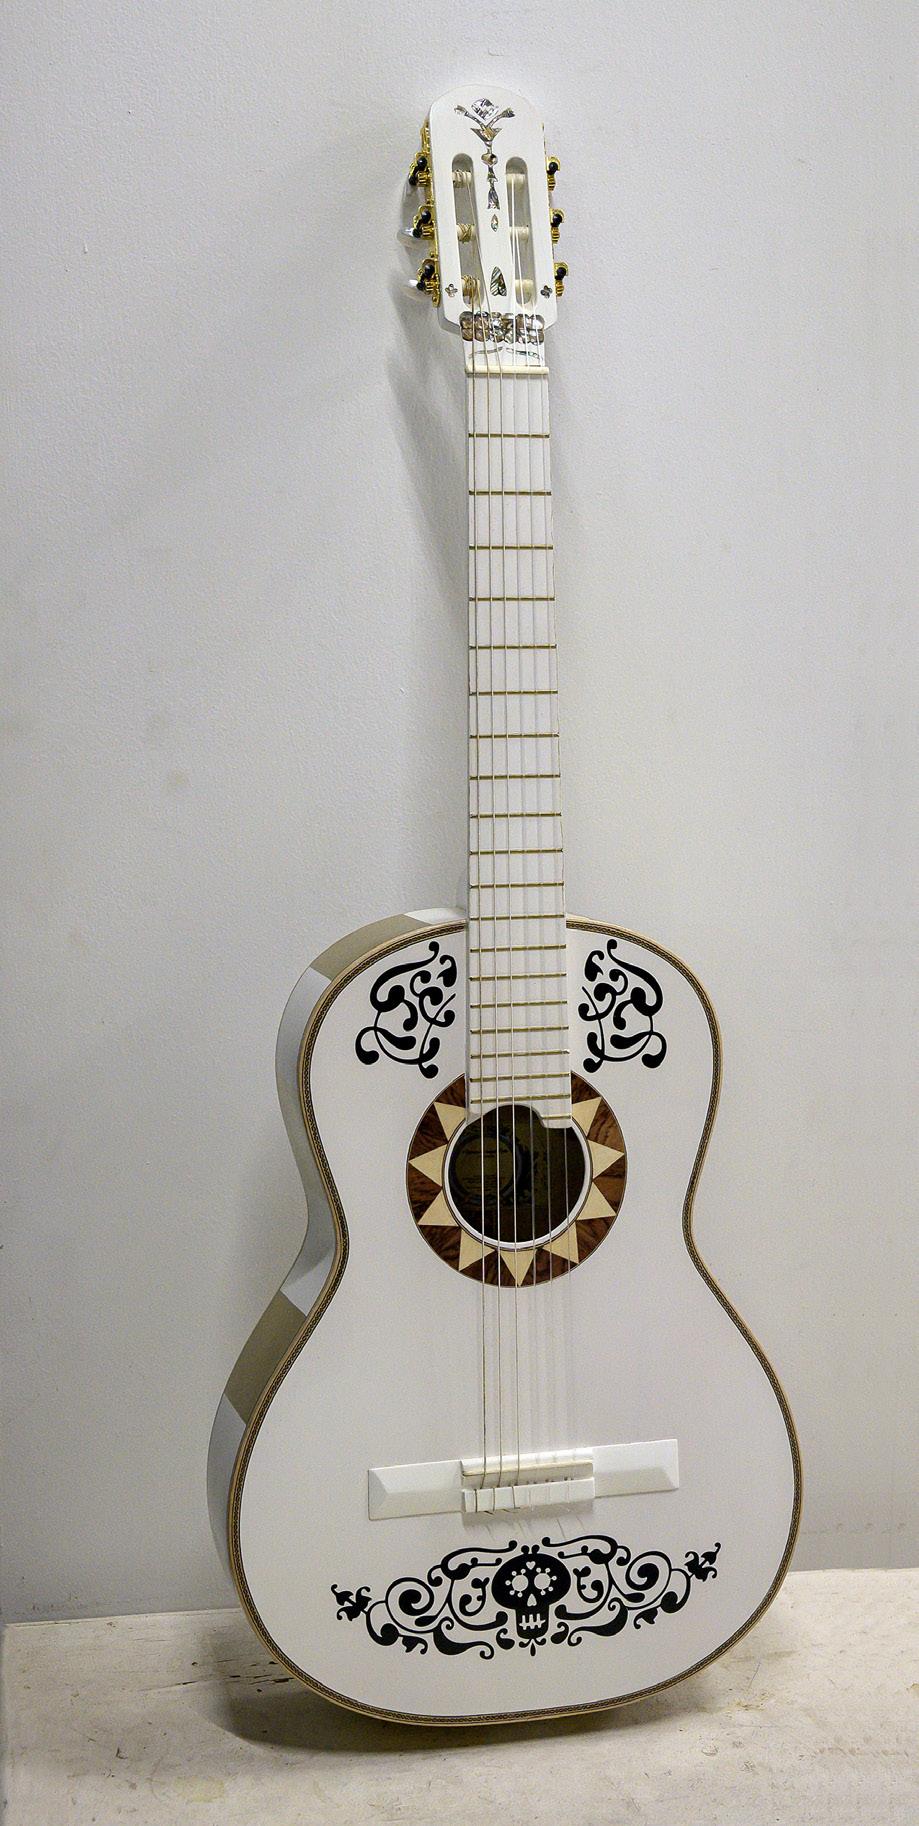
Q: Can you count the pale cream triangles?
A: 9